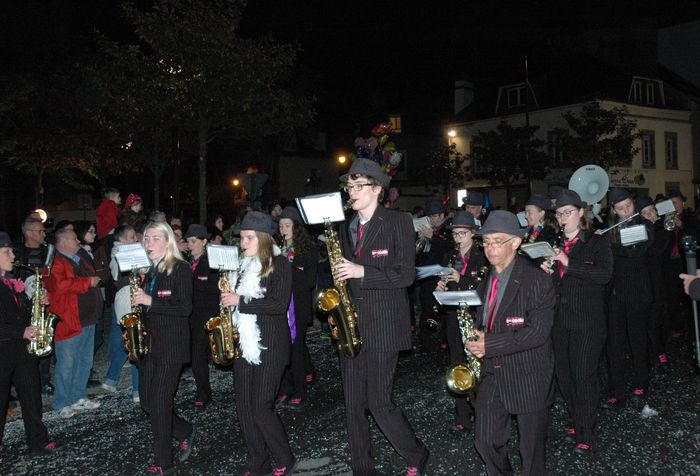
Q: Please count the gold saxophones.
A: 5